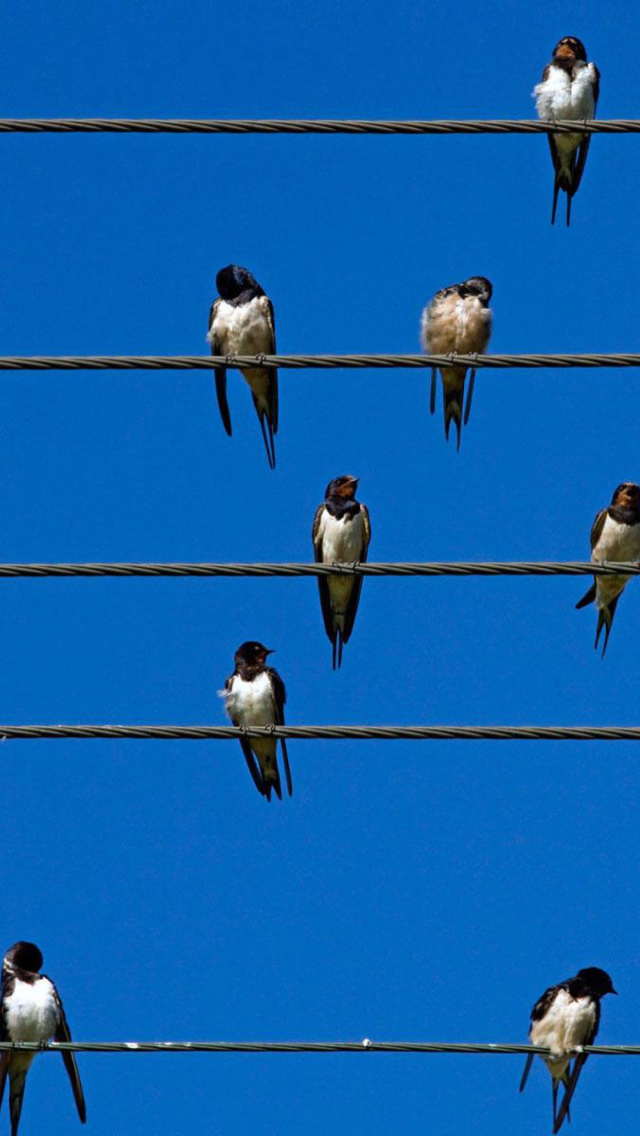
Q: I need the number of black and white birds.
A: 8